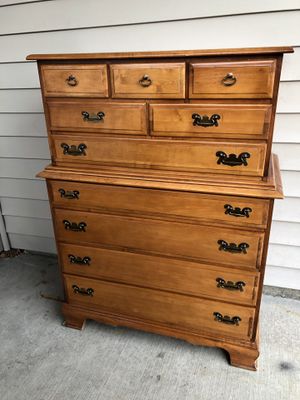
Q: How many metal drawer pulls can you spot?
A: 15